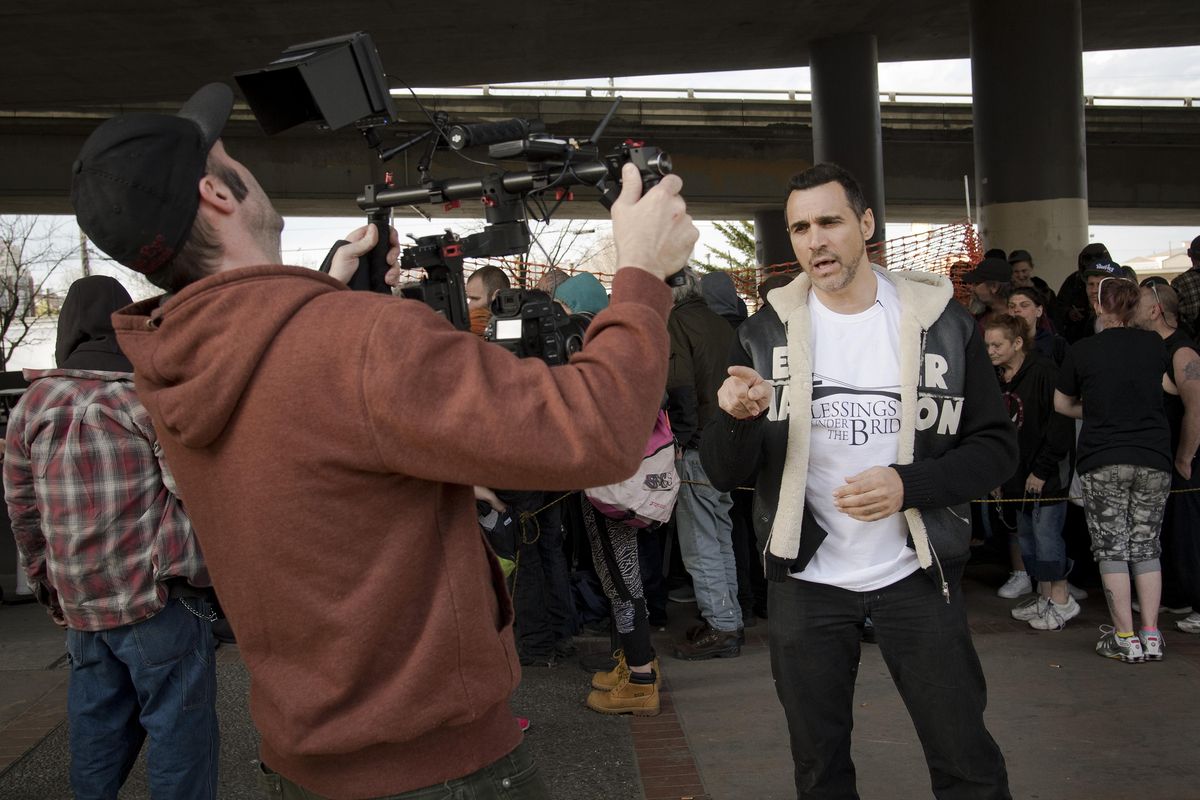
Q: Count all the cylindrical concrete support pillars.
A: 3